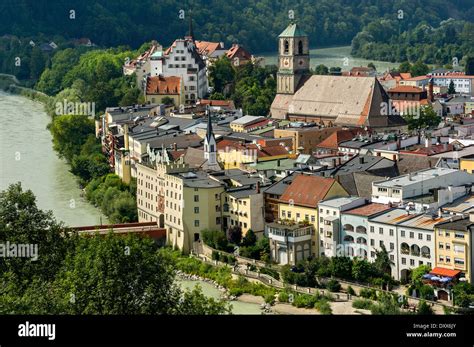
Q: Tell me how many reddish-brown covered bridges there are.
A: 1